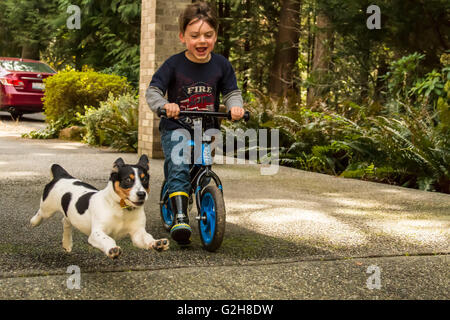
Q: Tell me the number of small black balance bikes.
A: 1